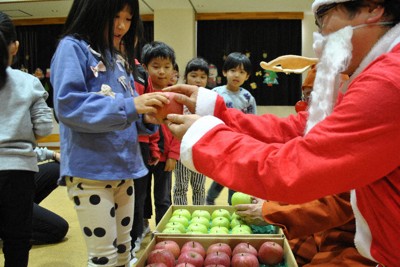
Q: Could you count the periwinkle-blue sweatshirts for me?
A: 1